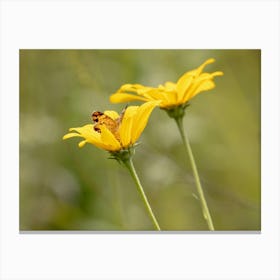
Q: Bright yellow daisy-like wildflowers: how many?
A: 2